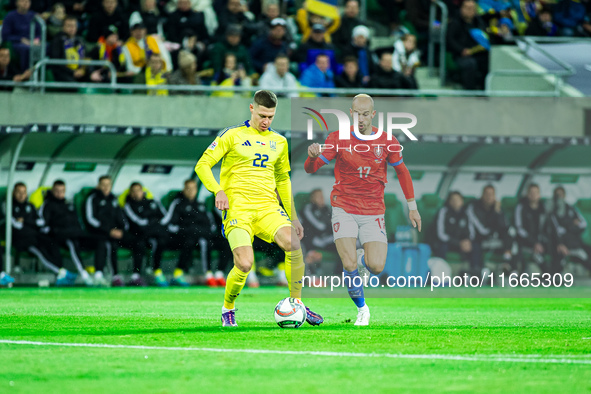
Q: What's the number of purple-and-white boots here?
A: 2